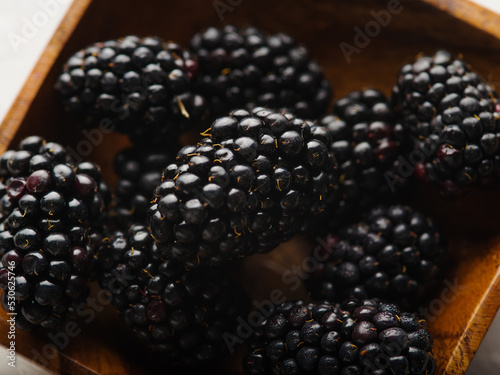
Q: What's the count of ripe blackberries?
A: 10